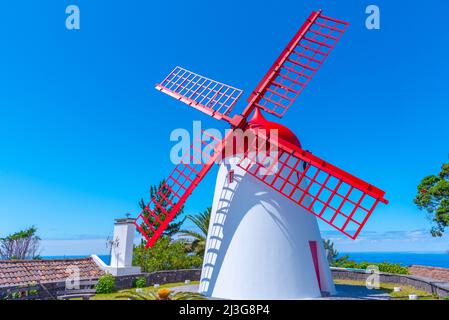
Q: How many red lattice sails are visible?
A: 4